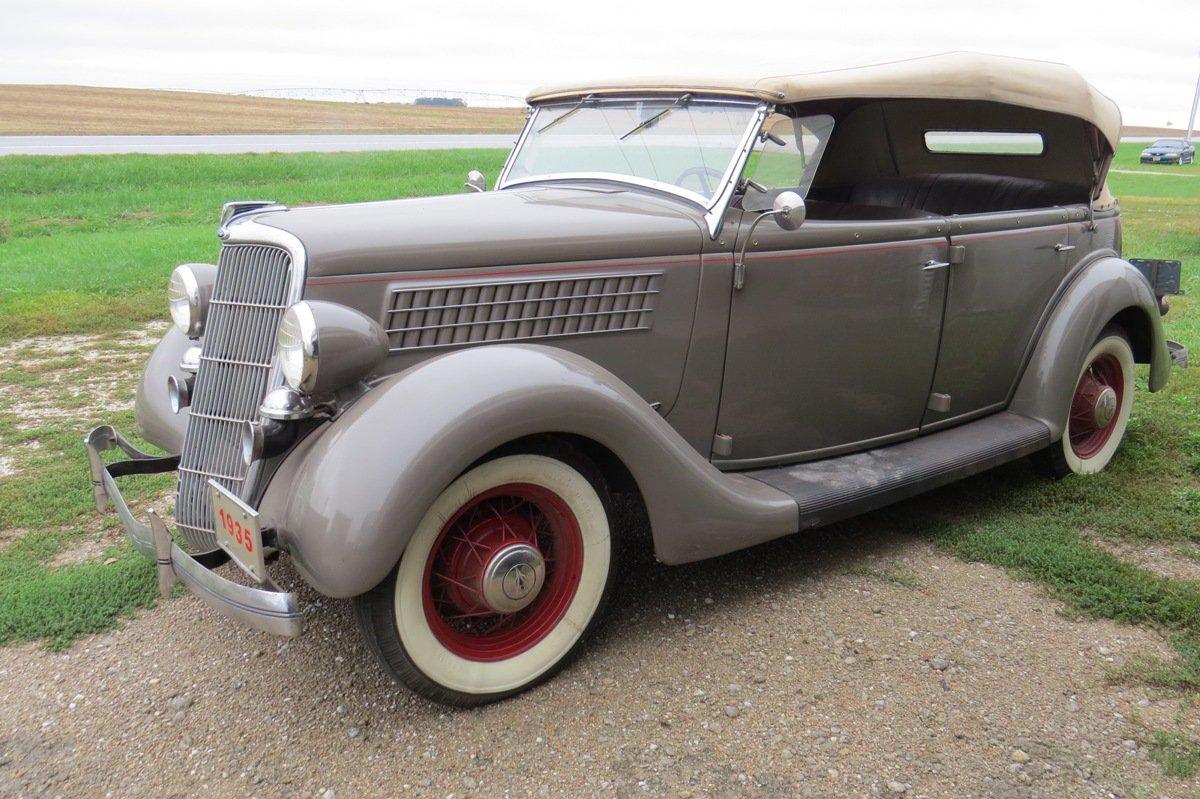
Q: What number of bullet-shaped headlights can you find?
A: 2